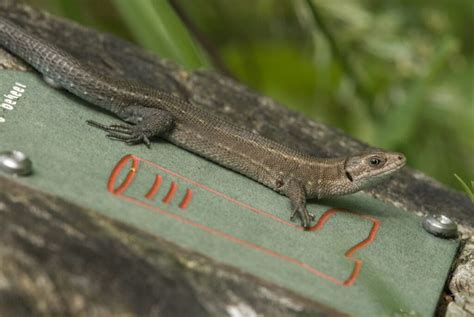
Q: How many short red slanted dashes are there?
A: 3